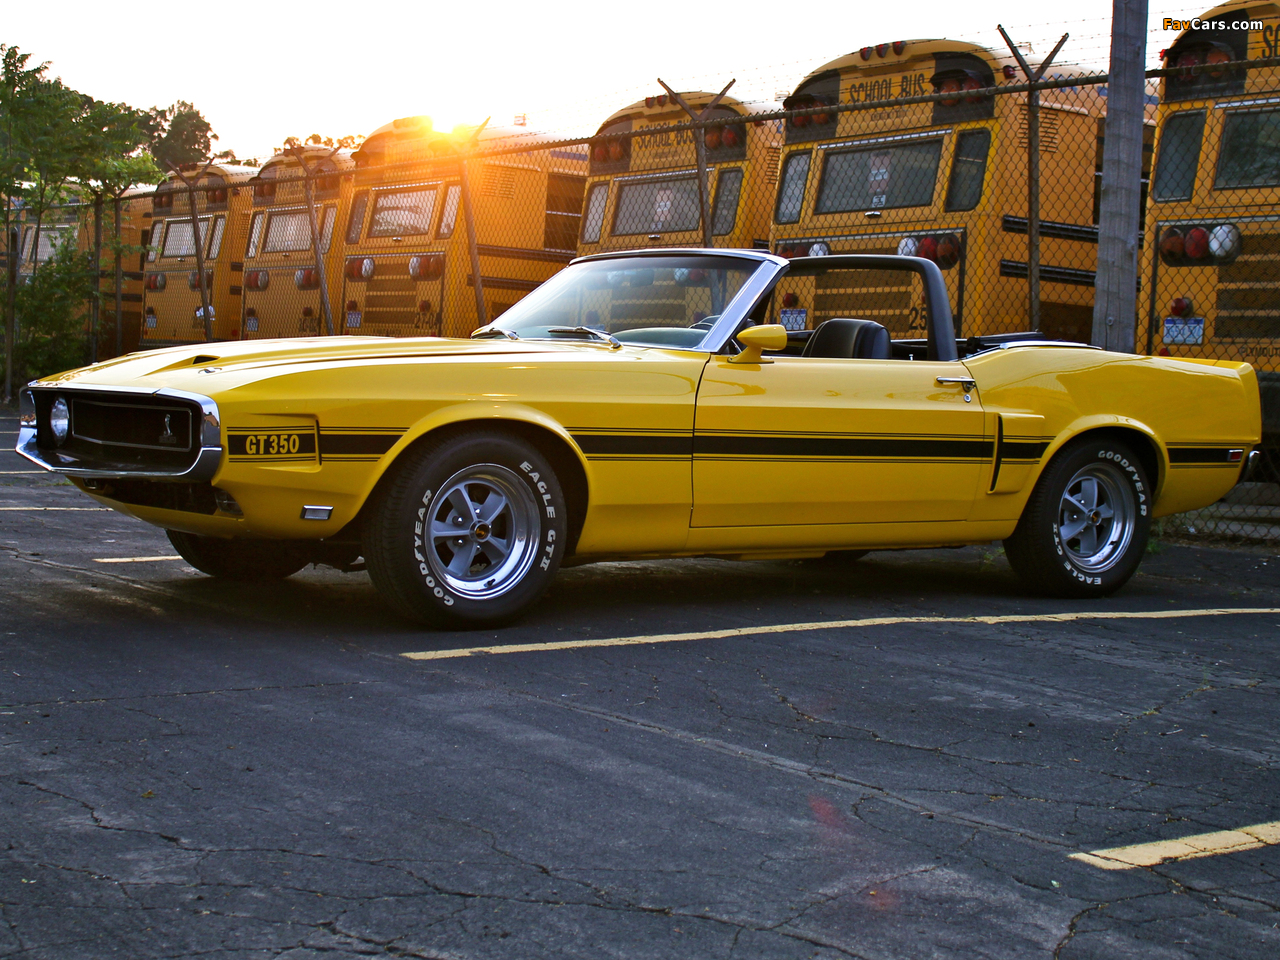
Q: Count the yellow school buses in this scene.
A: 7